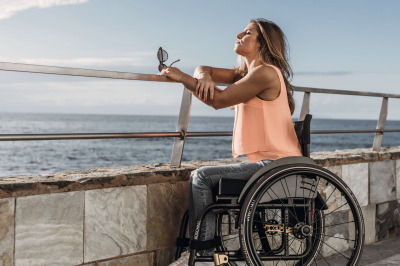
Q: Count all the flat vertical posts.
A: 3